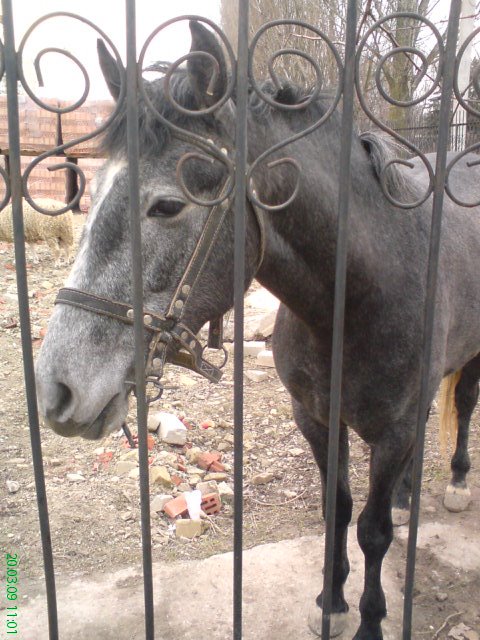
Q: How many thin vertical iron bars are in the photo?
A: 5